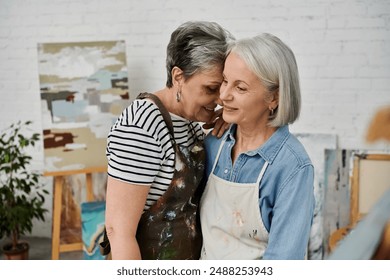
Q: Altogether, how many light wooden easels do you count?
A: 1